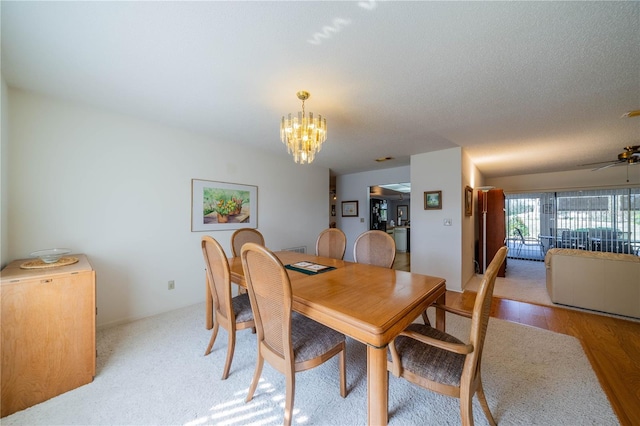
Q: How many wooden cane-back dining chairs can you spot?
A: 6